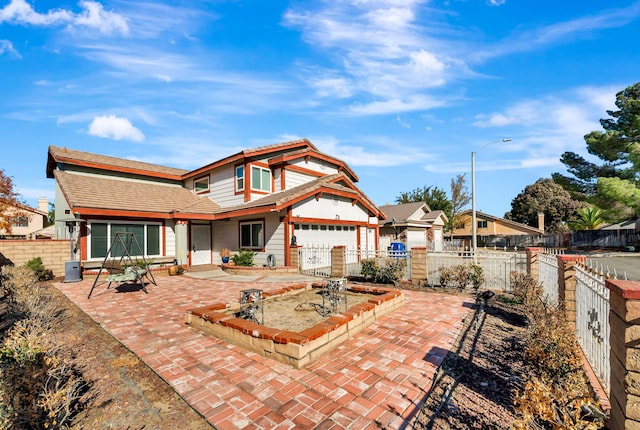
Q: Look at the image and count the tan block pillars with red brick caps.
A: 6